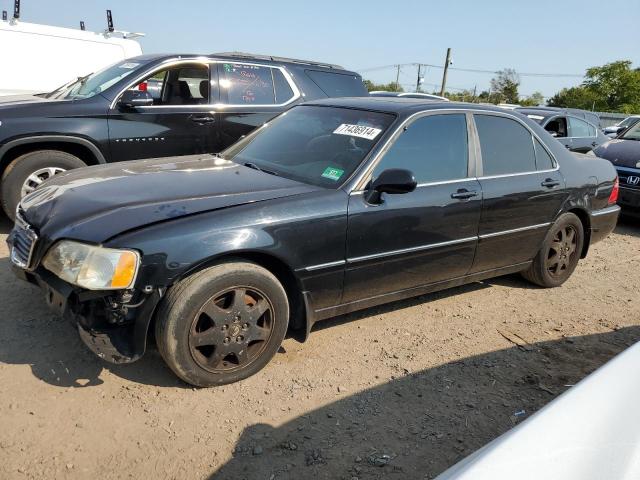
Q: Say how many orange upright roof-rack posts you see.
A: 0